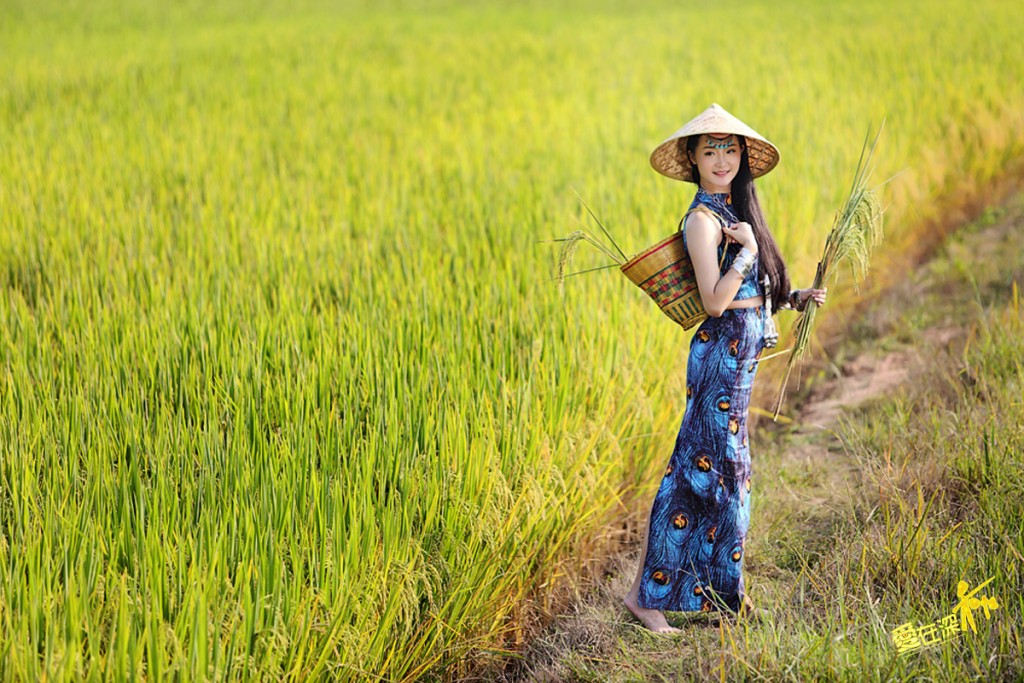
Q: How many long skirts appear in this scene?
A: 1